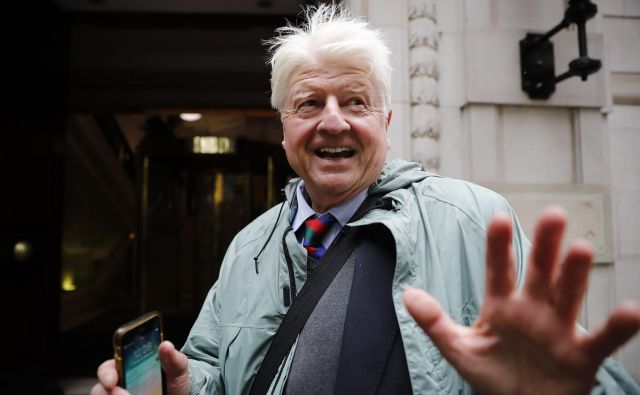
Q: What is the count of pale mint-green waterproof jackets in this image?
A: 1